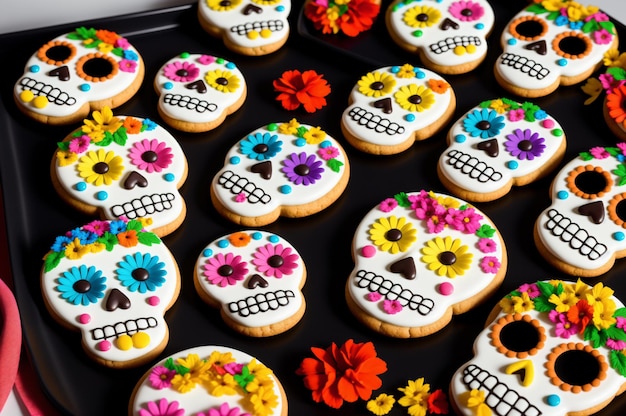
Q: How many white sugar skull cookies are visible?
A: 15